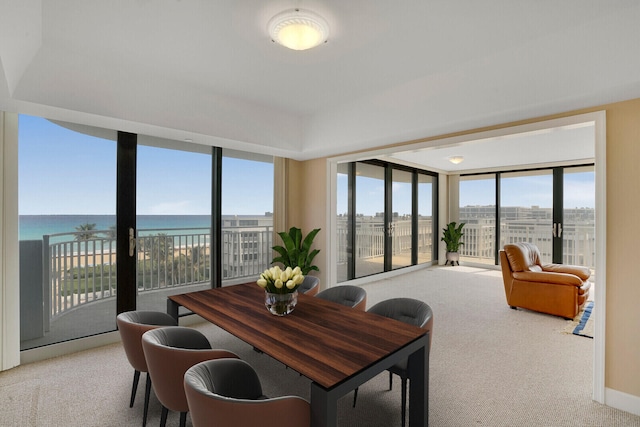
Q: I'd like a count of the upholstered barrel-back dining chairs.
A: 6